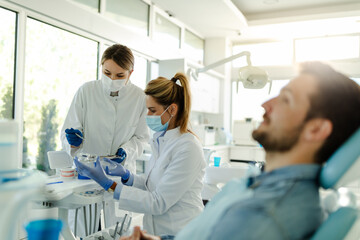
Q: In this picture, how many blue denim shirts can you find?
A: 1